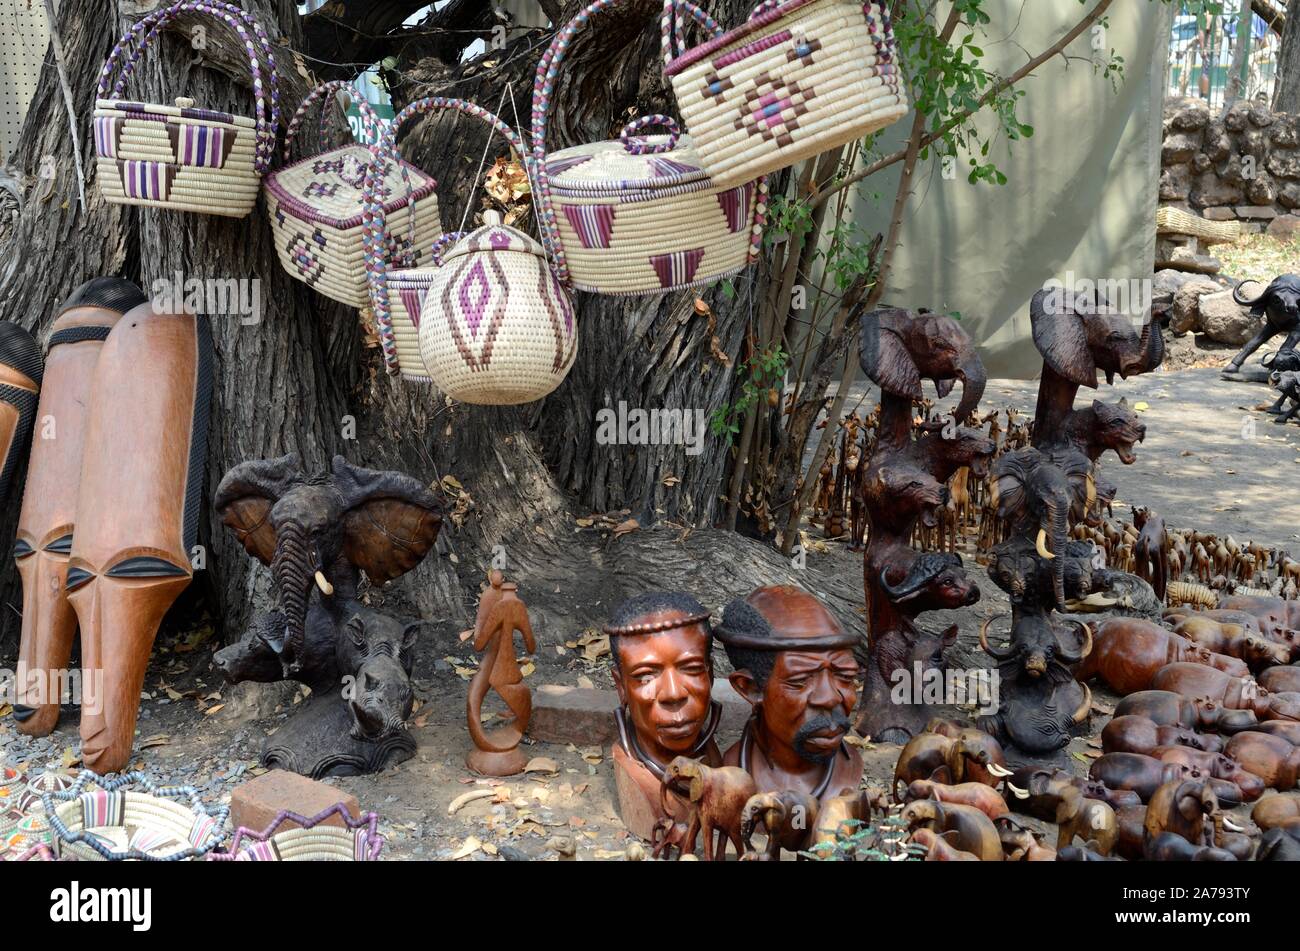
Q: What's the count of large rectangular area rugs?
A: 0